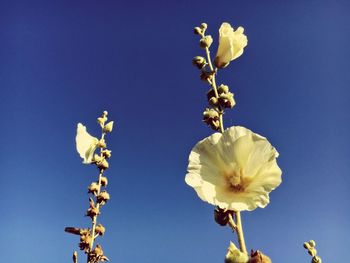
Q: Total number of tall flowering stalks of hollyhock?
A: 2